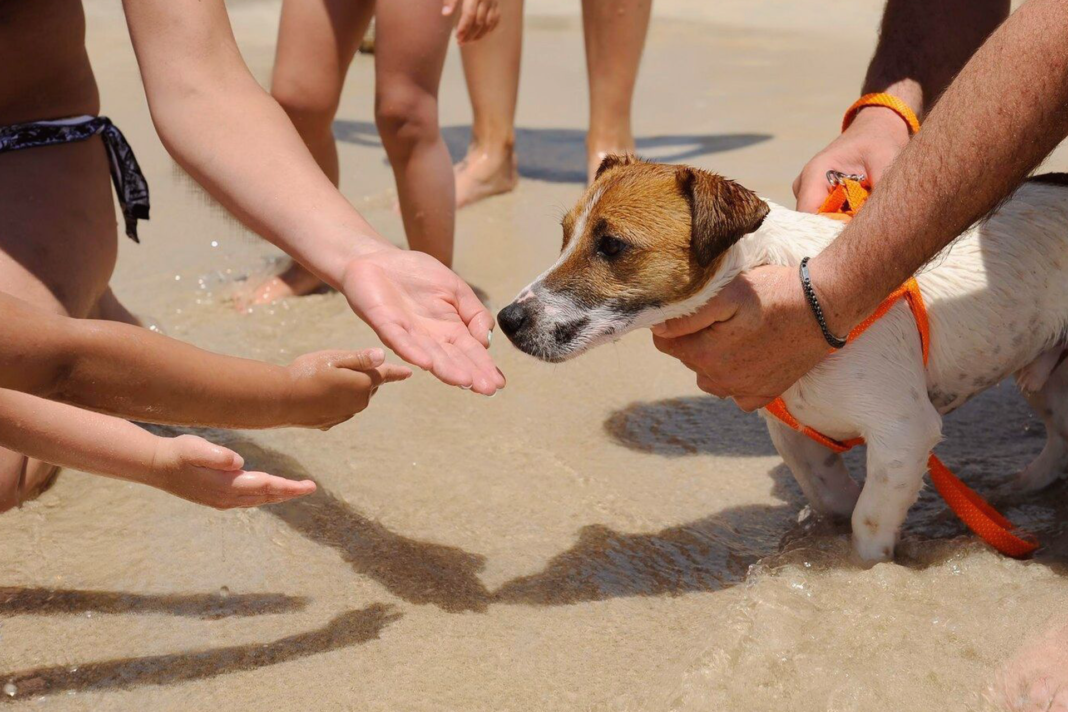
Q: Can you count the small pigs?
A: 0